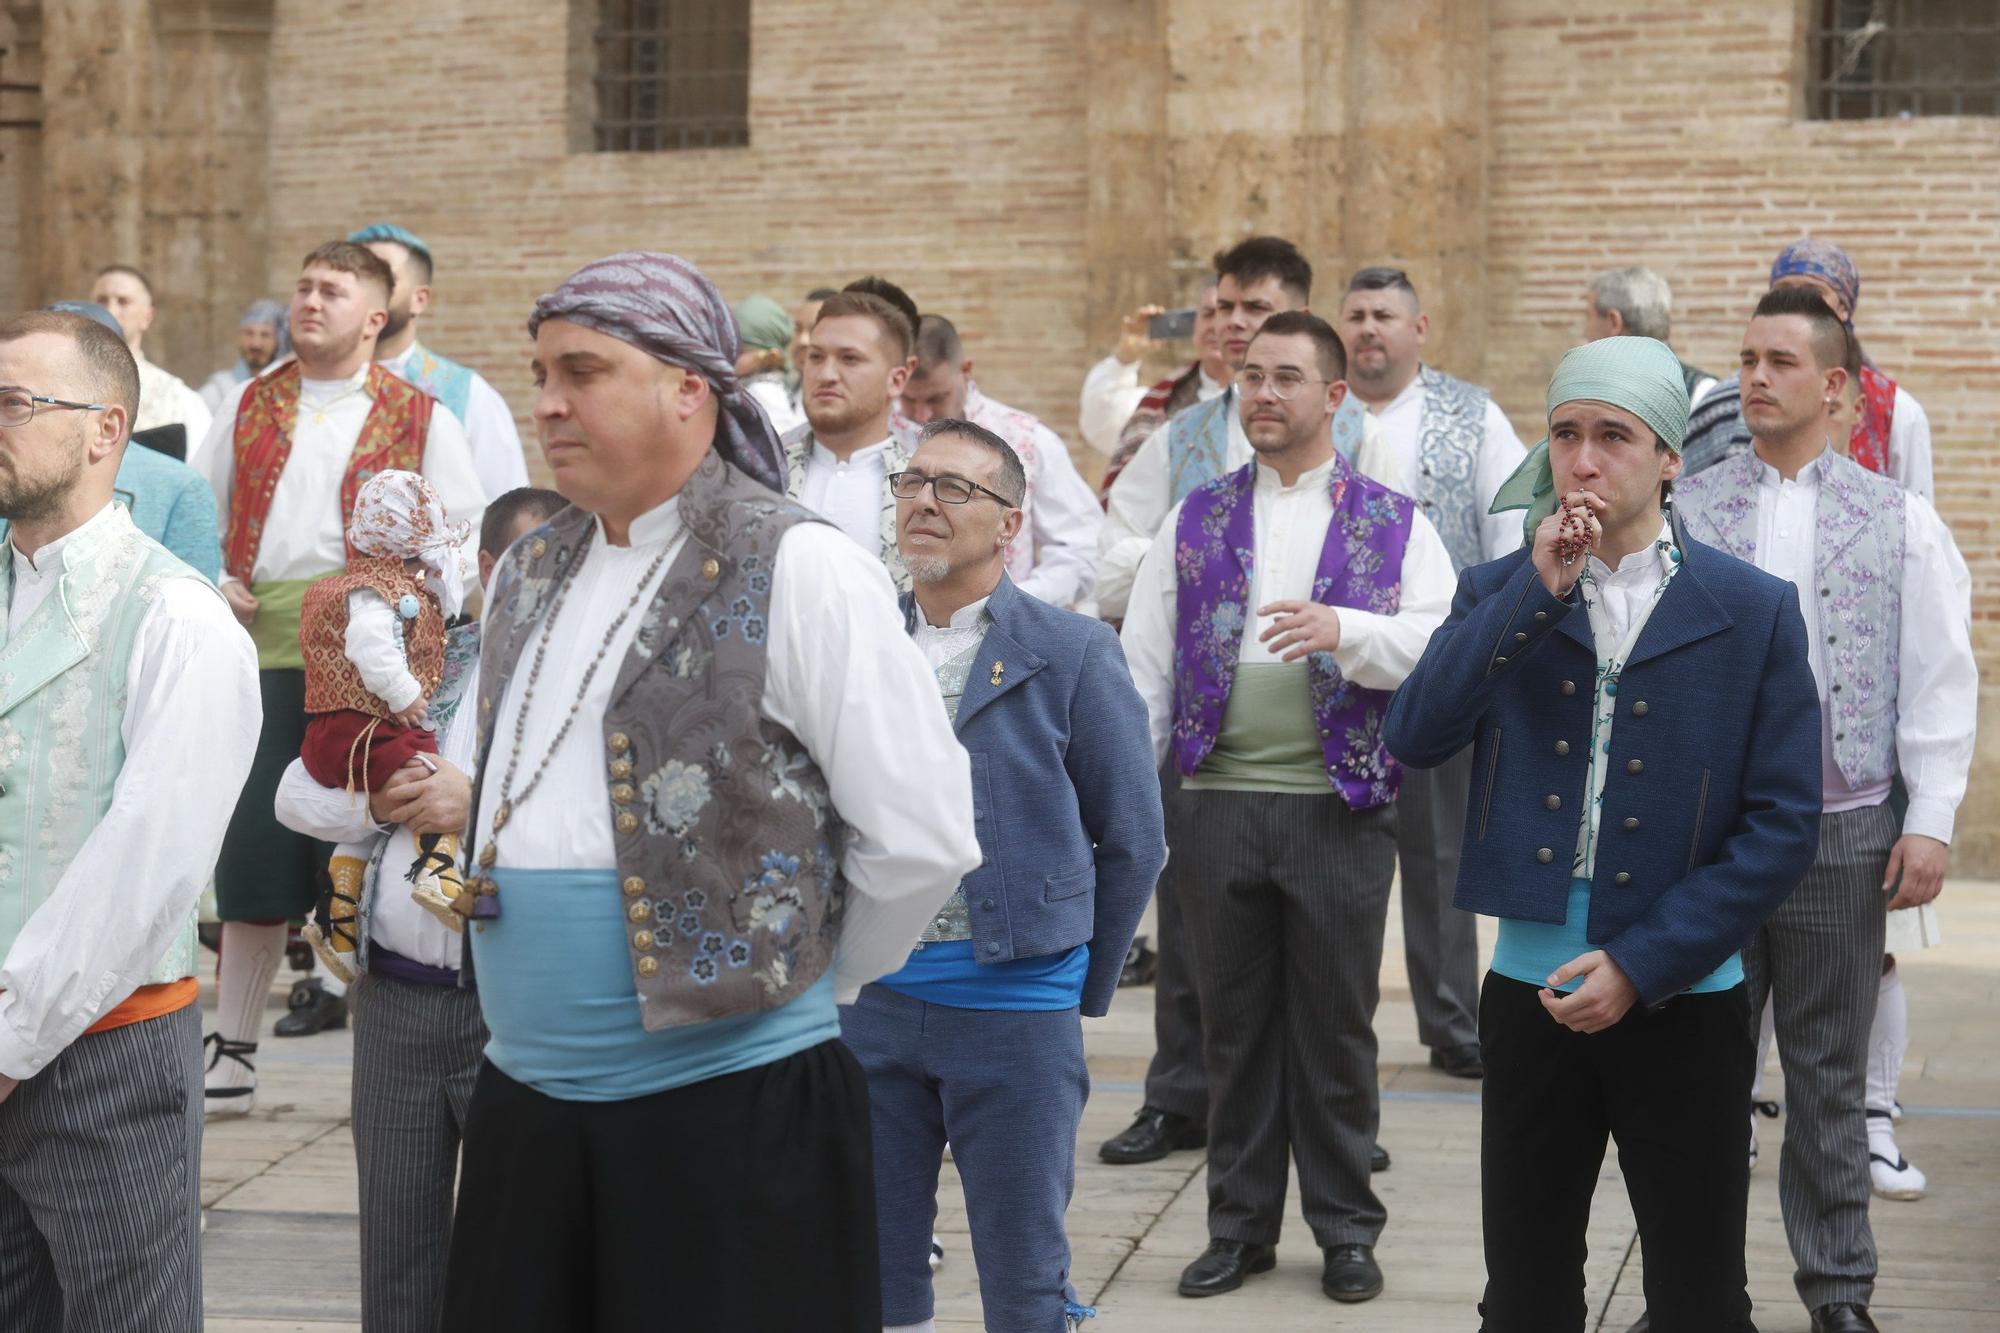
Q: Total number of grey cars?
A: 0